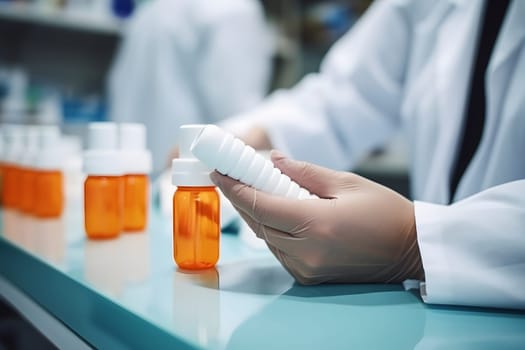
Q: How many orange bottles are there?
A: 6